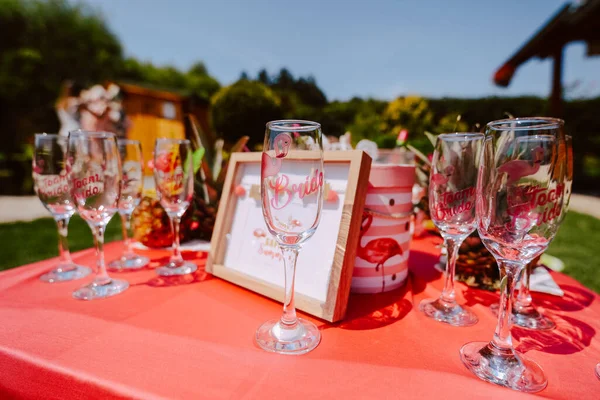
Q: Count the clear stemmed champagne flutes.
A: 8